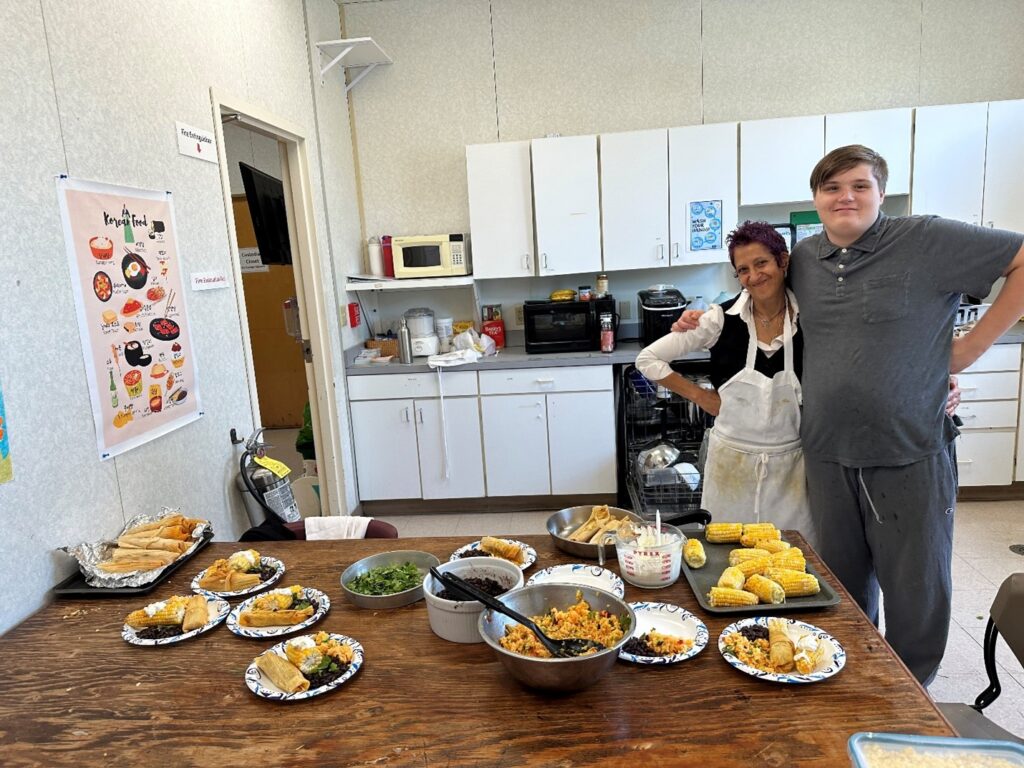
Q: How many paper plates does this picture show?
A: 8